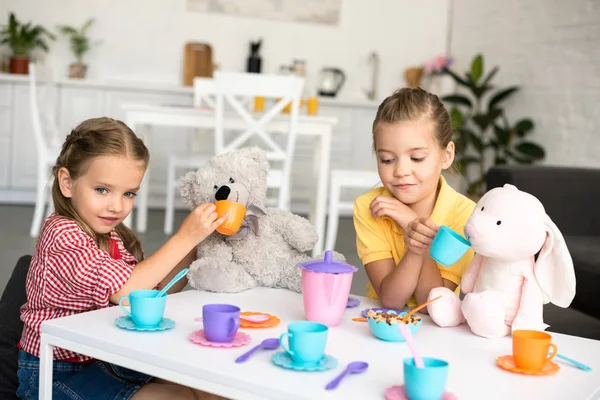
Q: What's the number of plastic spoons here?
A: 8